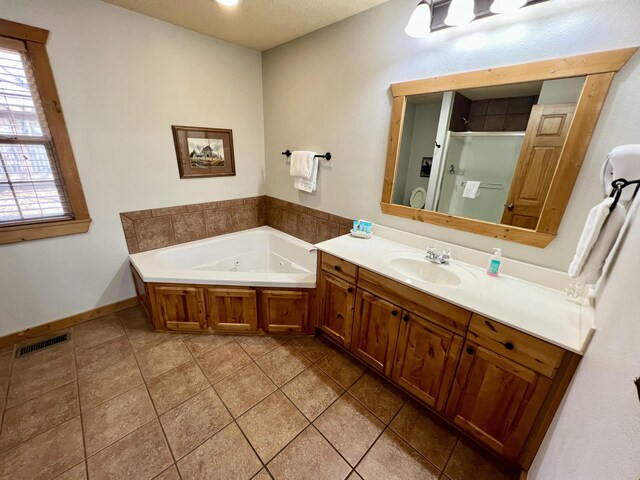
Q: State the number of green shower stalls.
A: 1